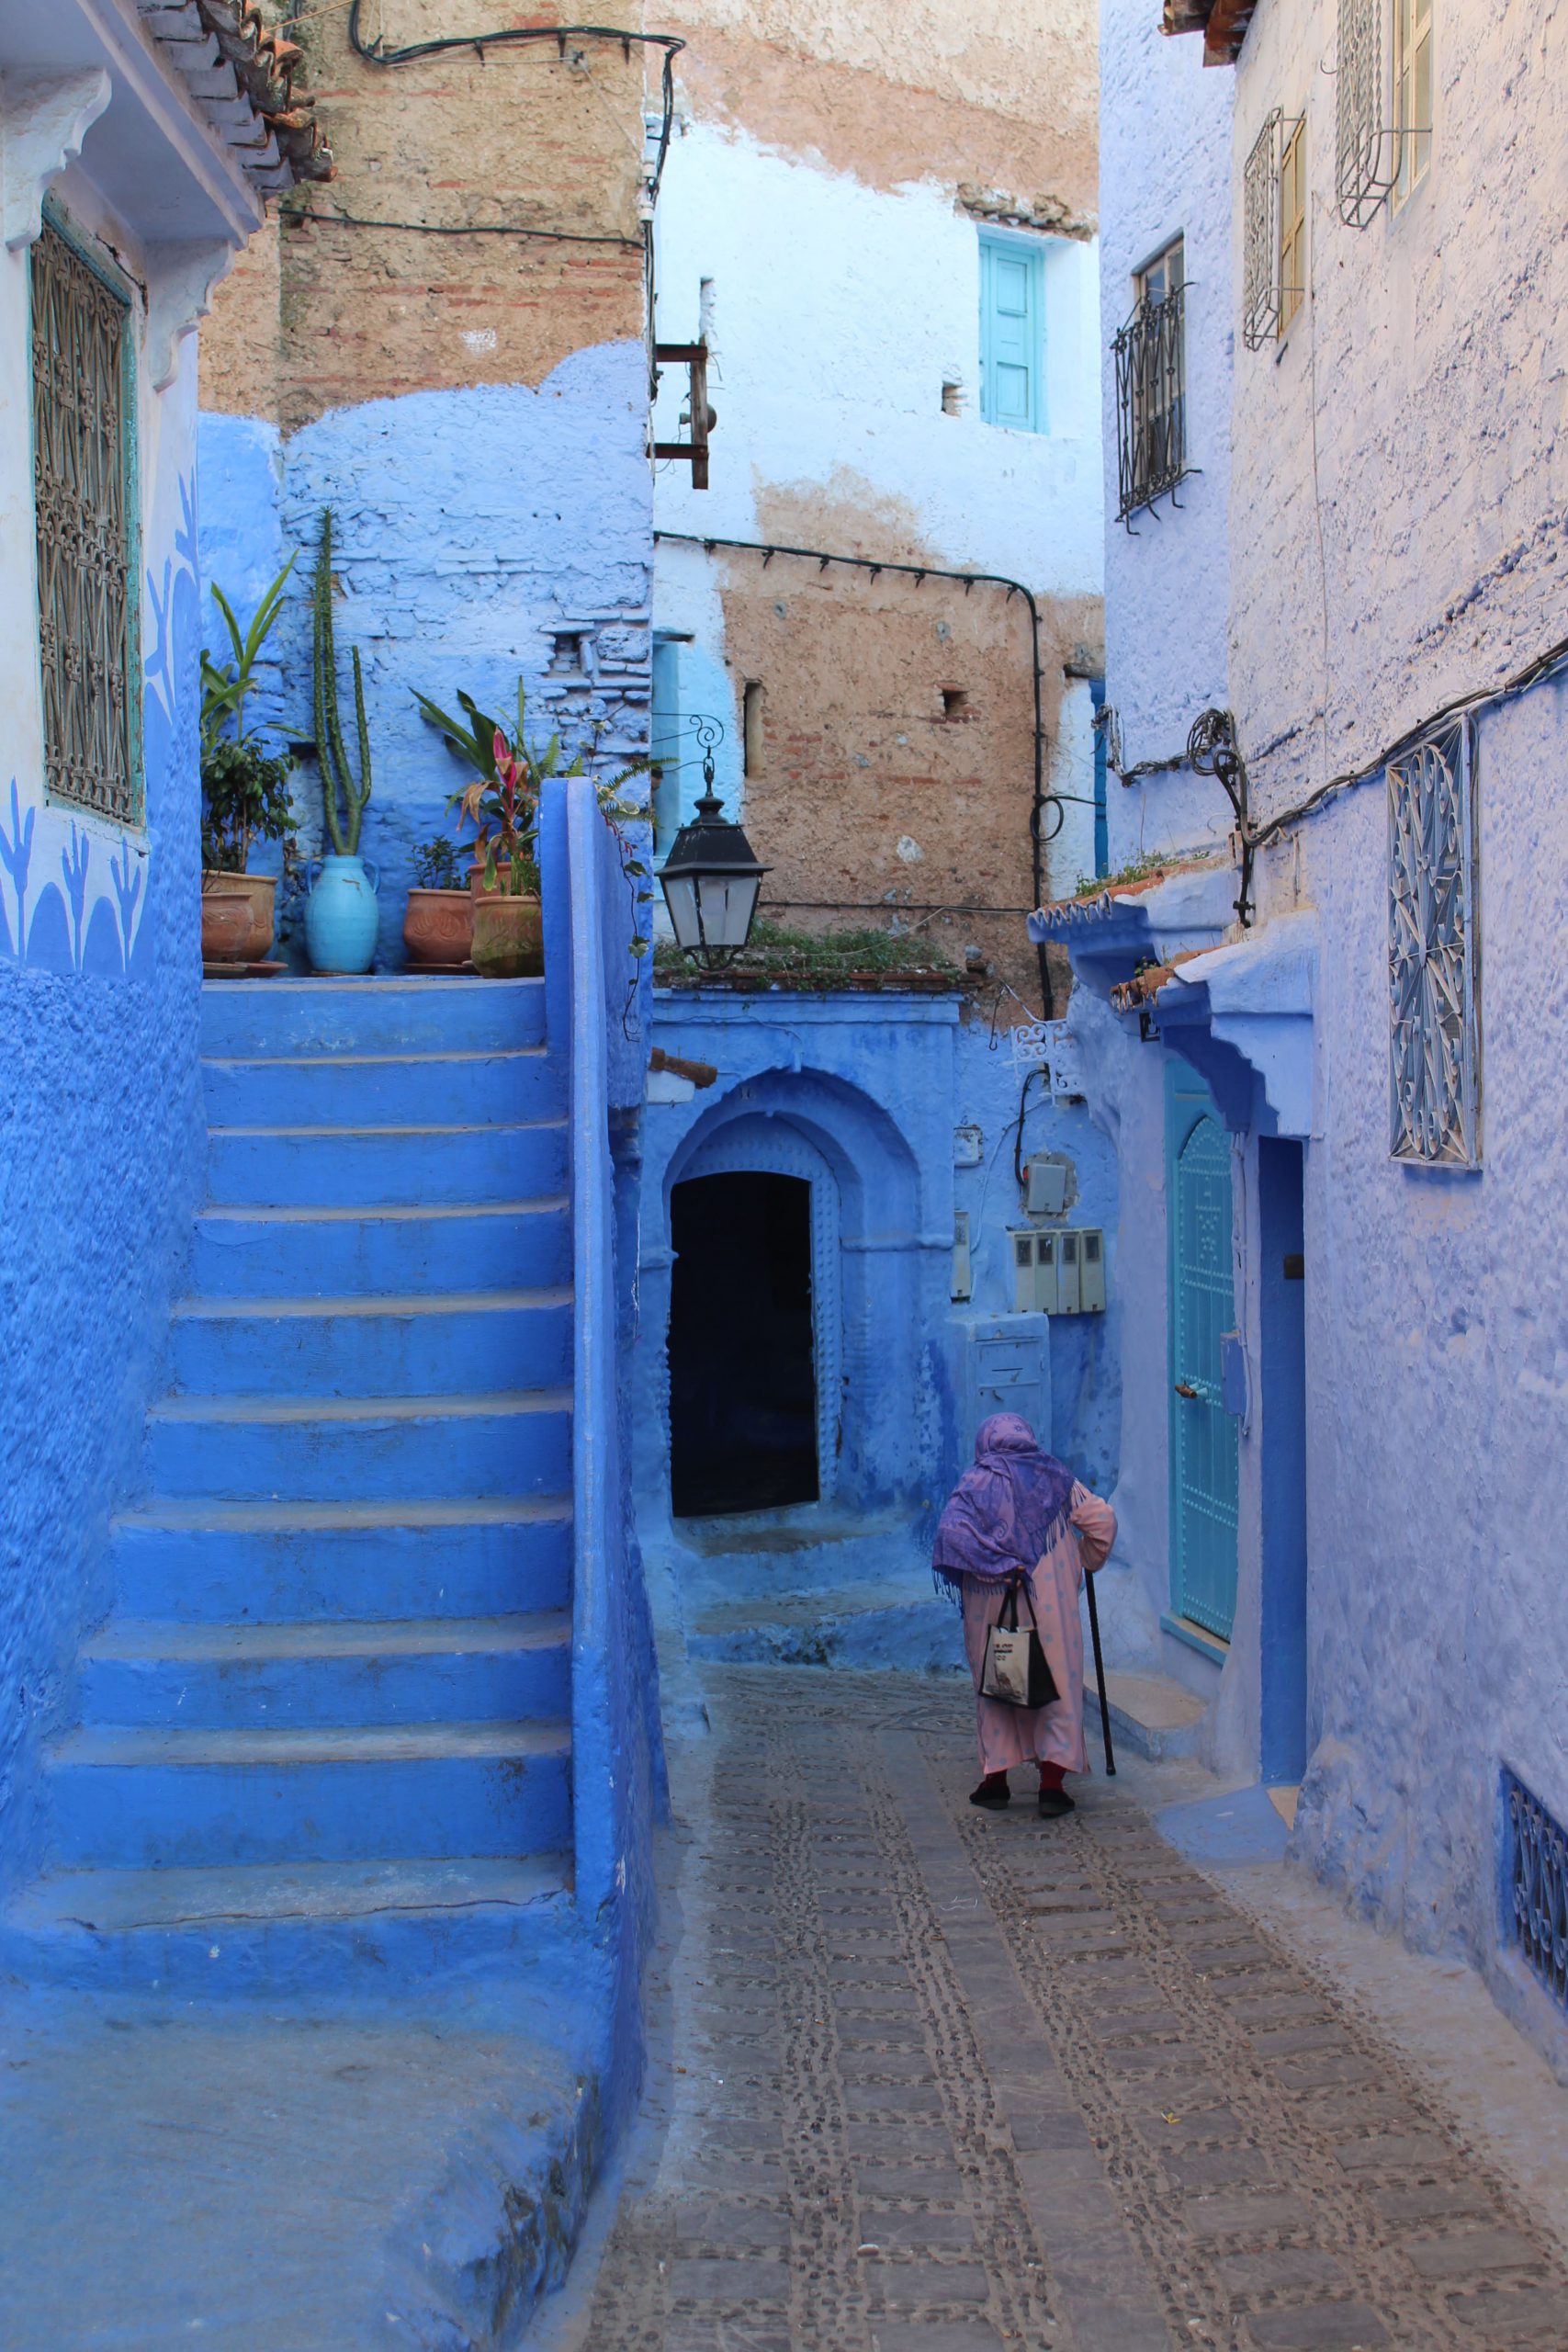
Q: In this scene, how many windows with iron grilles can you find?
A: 6